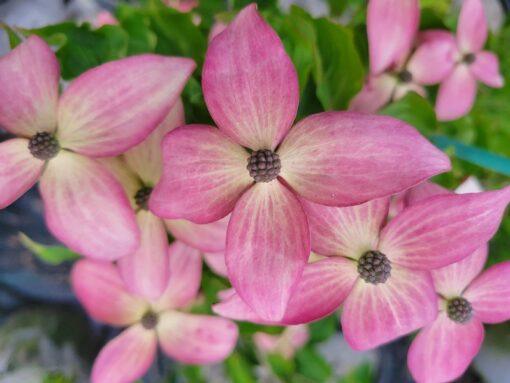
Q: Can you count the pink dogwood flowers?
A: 8